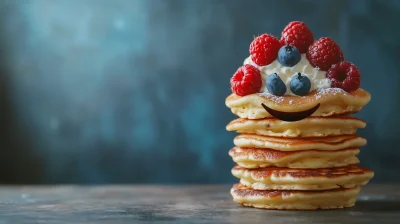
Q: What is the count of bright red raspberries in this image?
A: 5